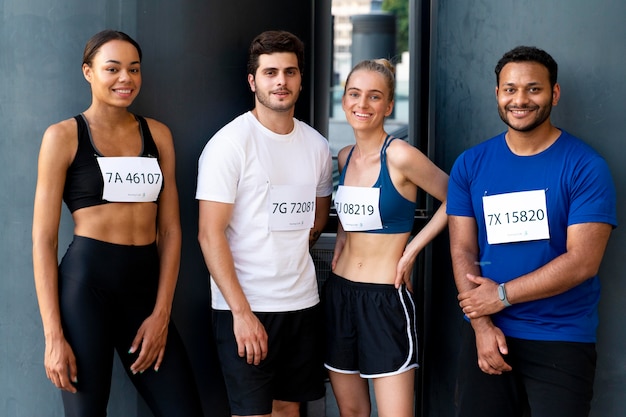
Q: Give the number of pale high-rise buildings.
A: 1